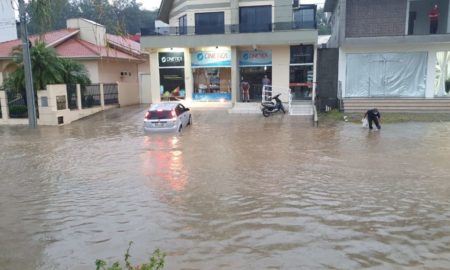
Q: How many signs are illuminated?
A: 2